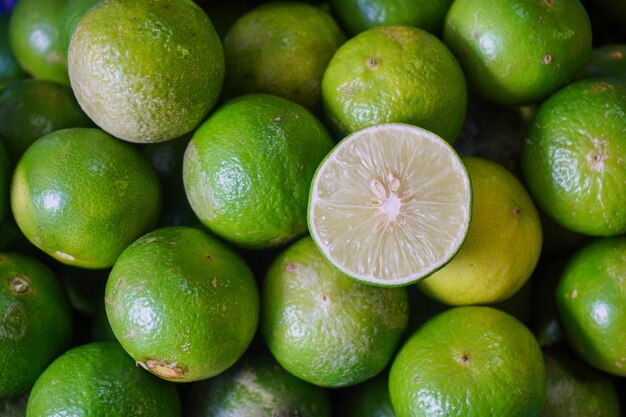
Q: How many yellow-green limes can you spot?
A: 1